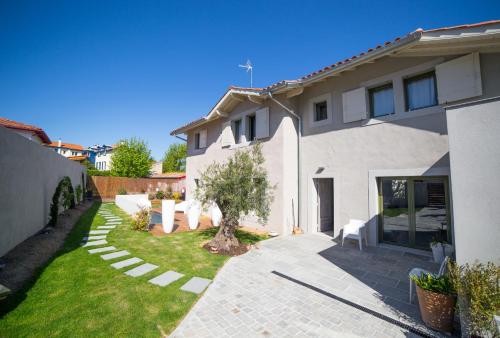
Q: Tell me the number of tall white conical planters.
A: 3